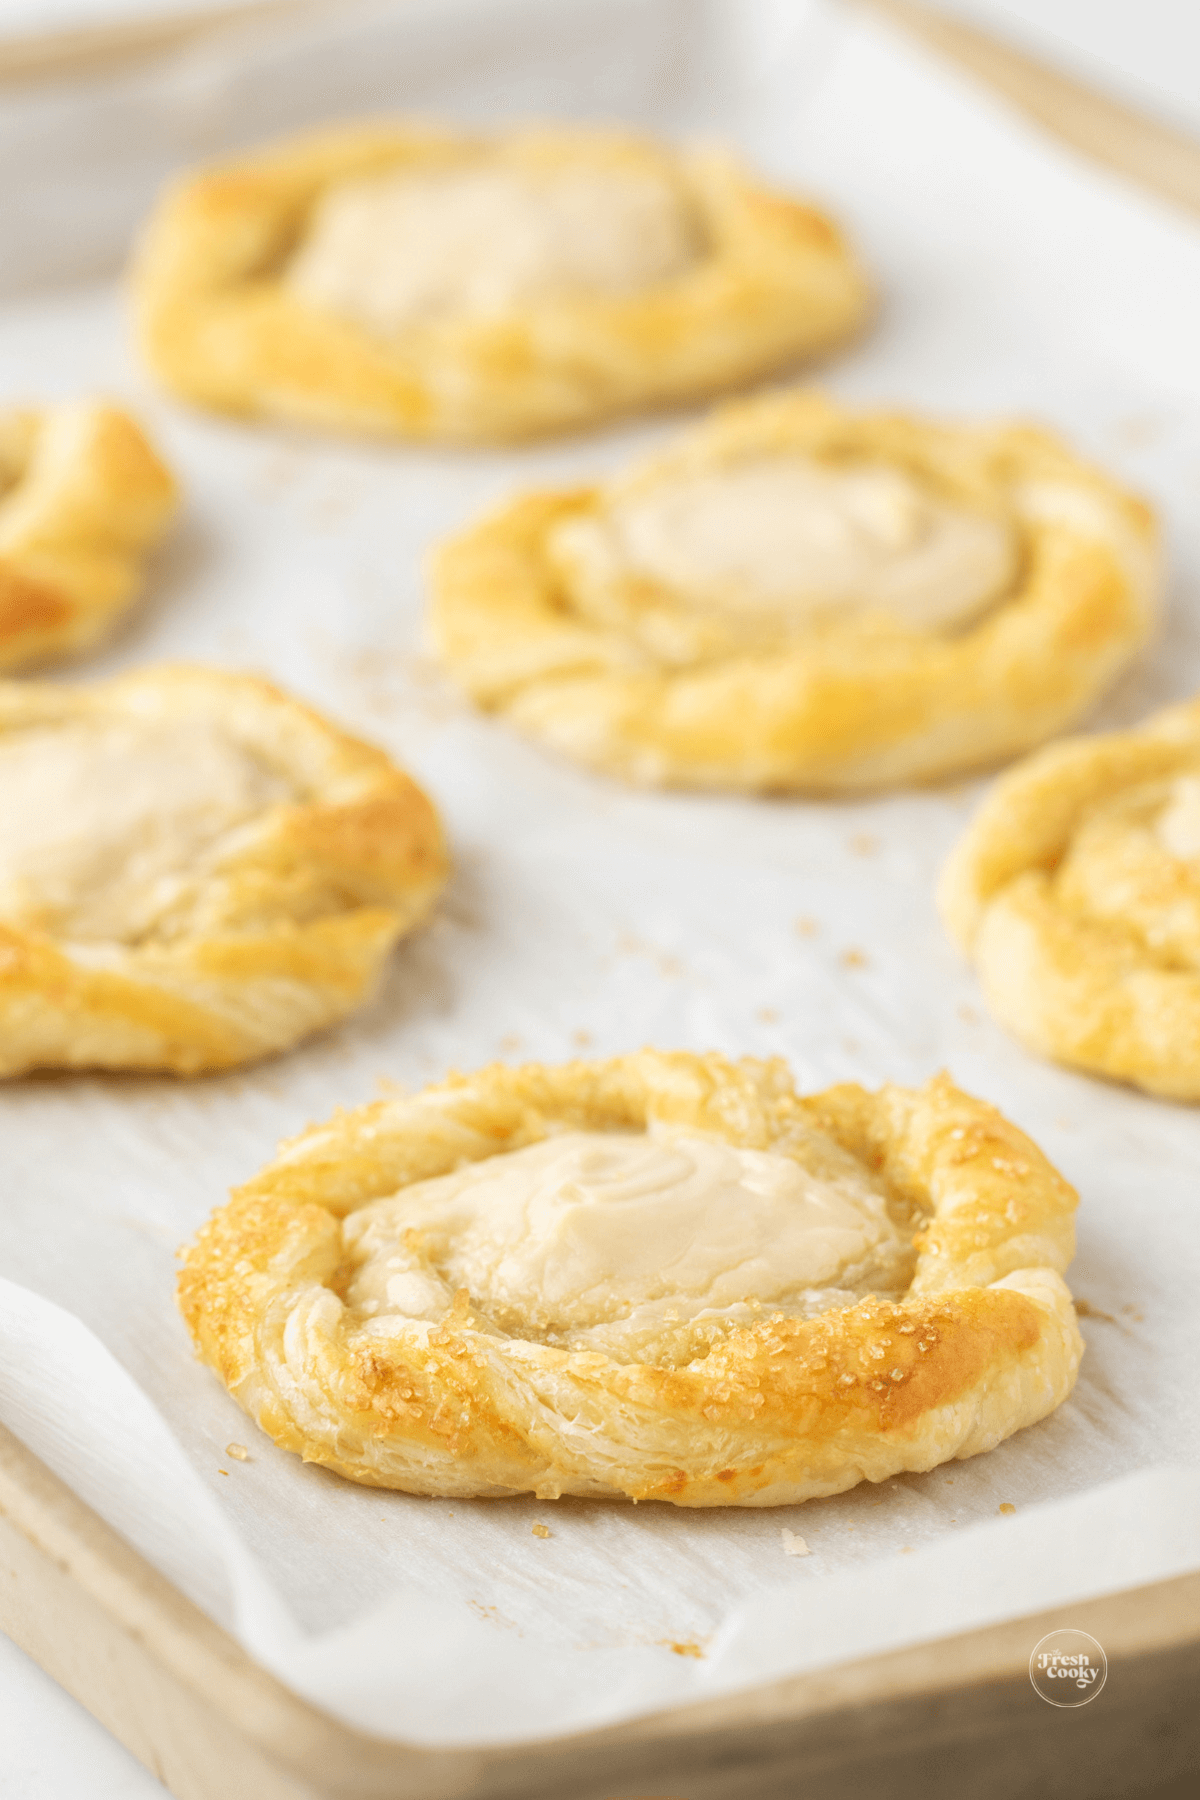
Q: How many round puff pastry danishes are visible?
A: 6